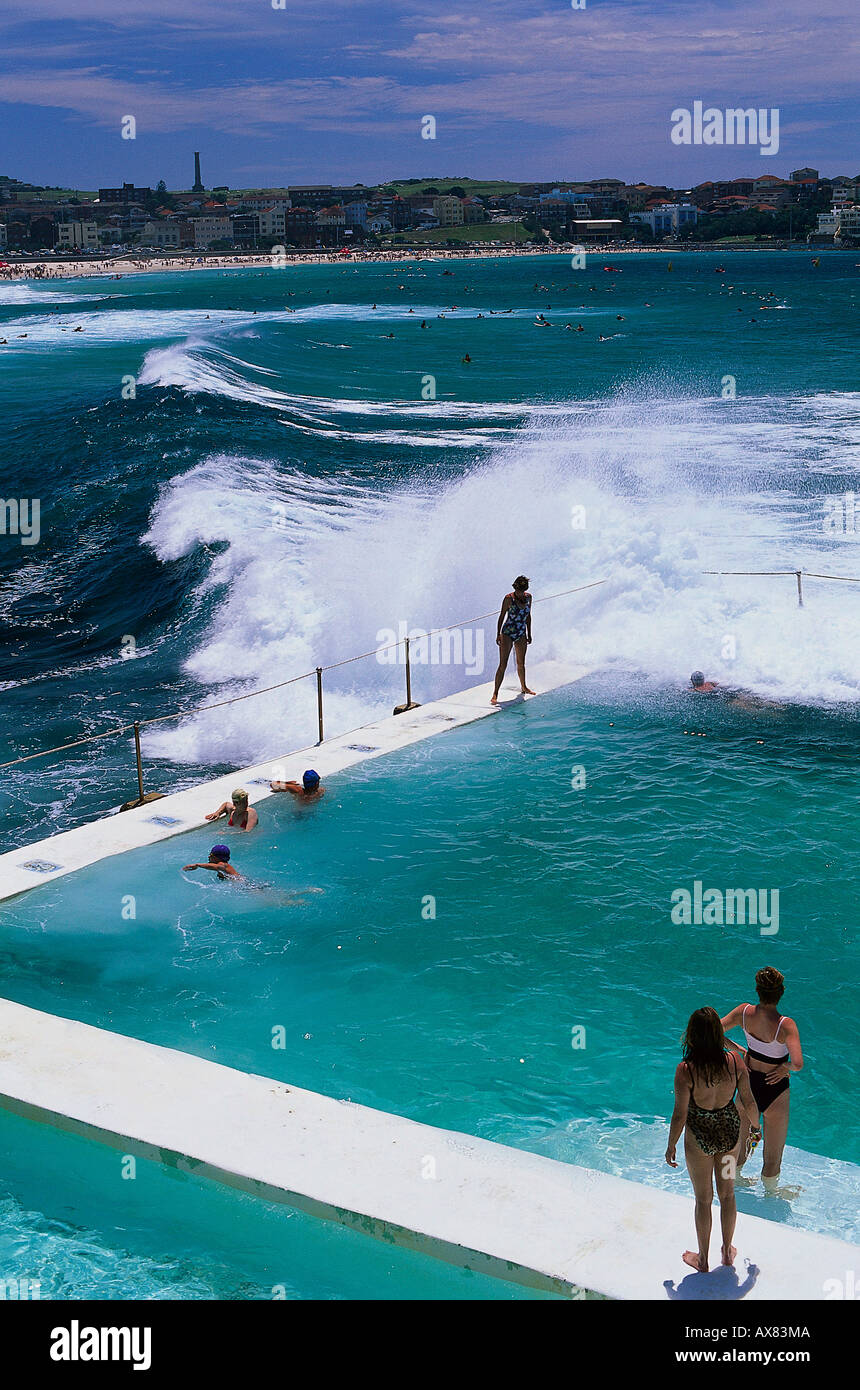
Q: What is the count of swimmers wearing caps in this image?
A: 4